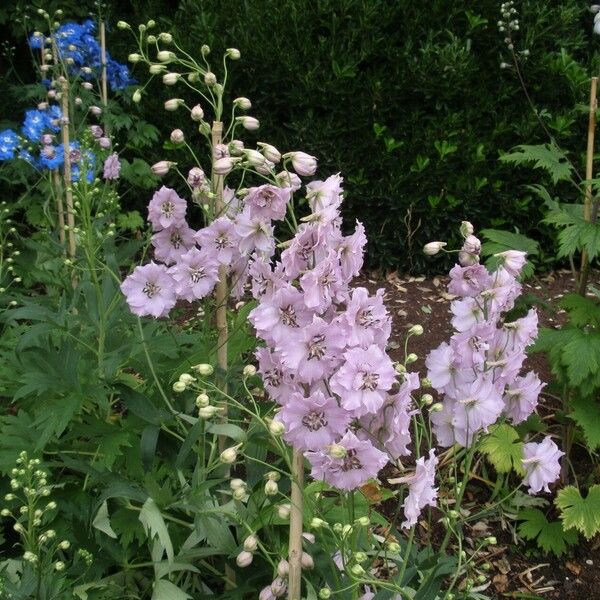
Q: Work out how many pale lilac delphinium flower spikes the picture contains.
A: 3